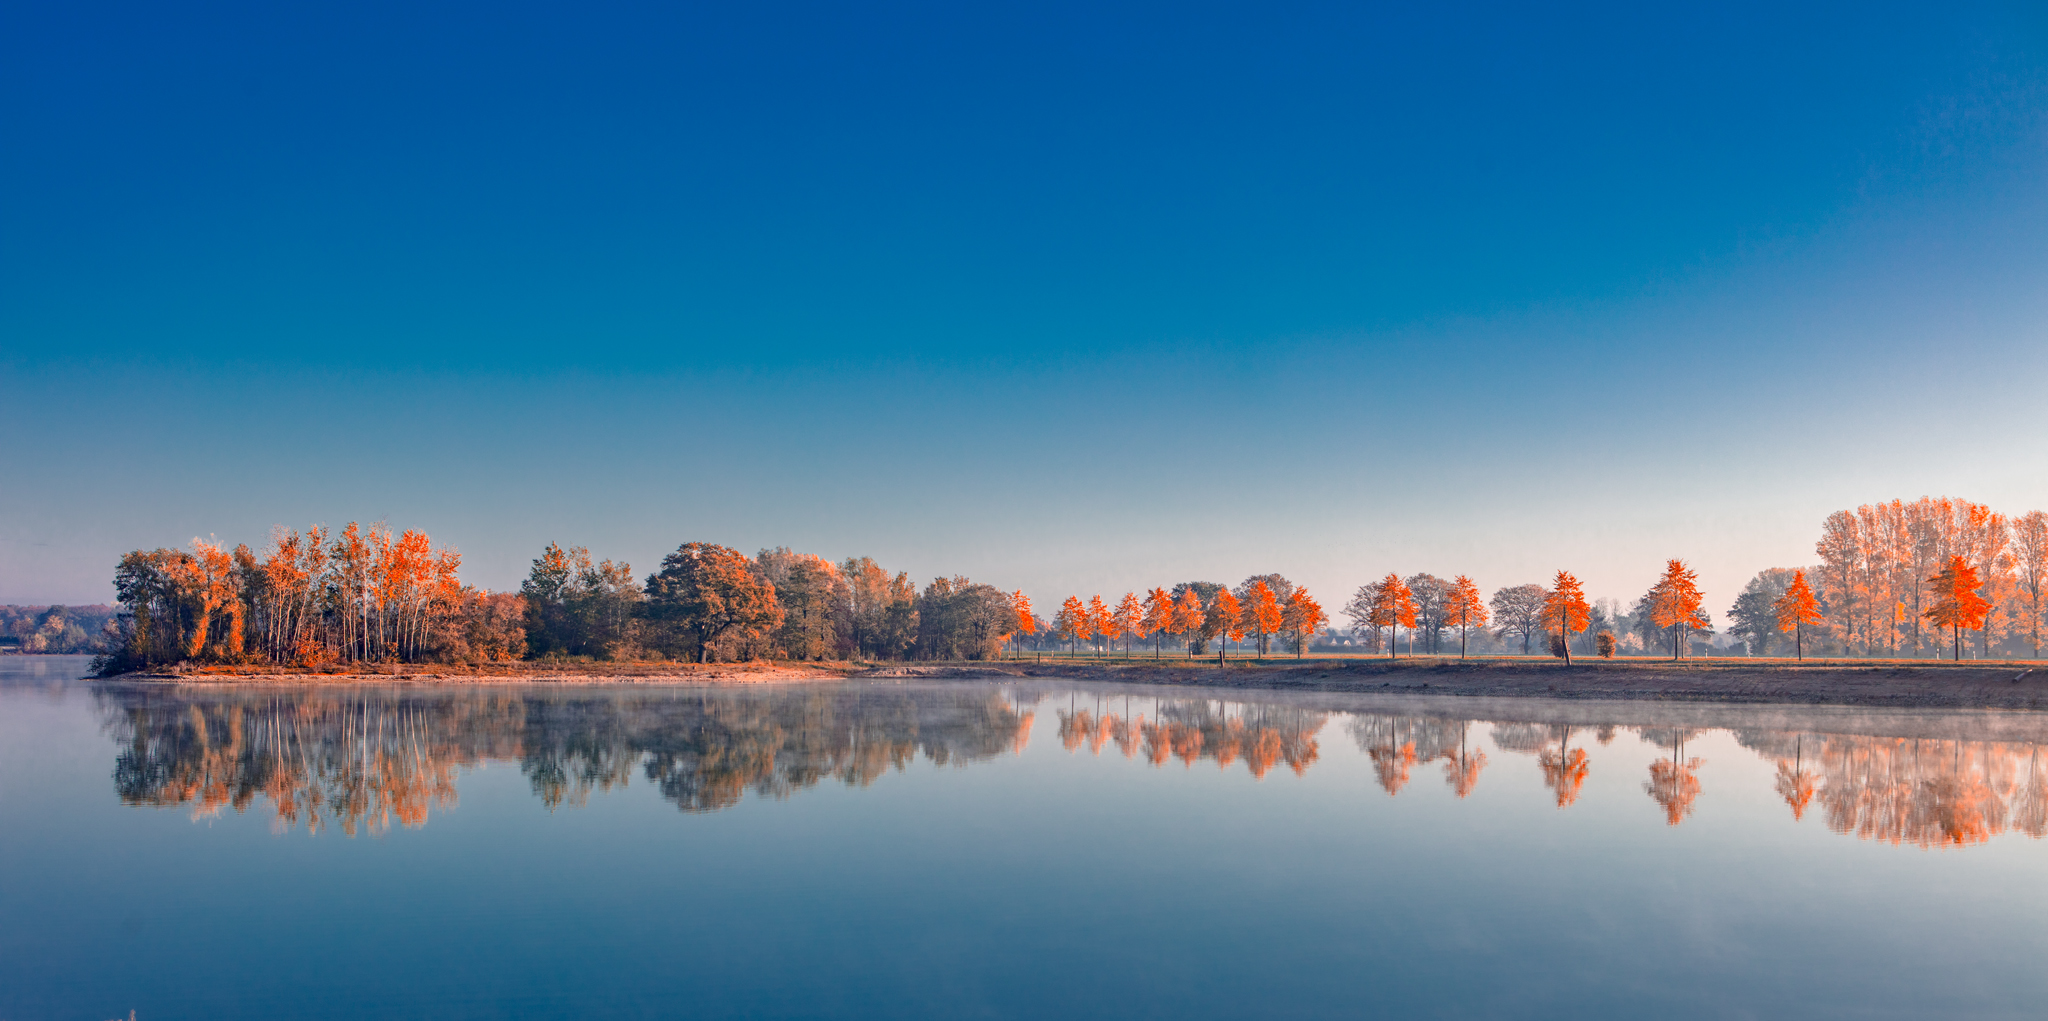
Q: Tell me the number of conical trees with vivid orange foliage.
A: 15